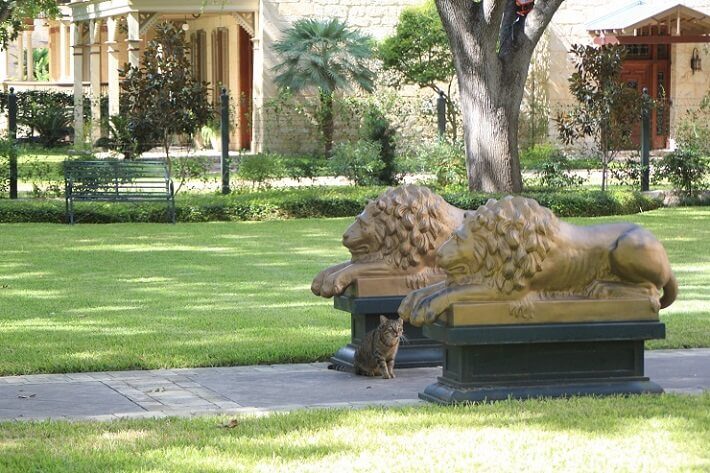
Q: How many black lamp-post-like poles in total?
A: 4